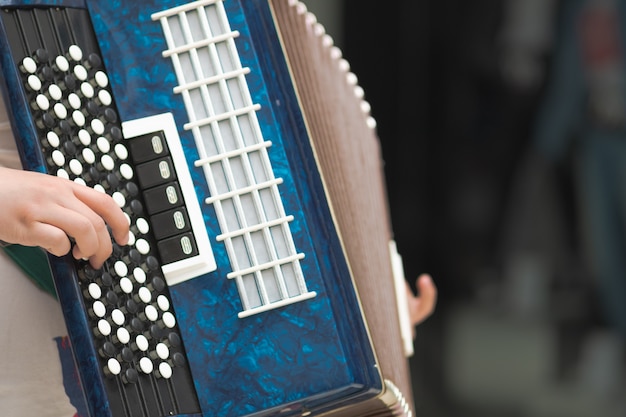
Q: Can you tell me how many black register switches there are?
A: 5